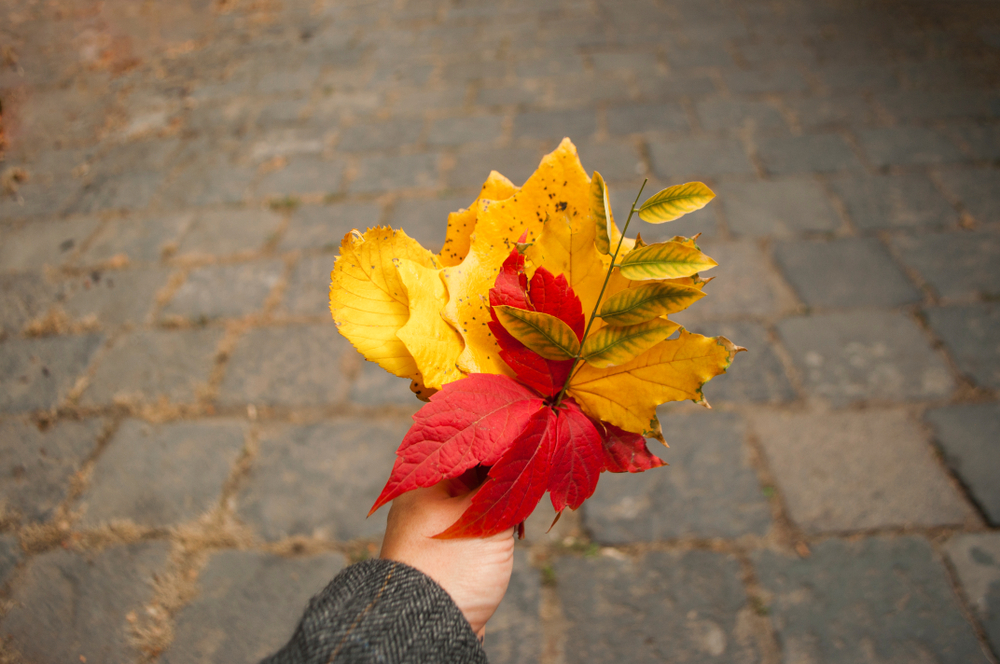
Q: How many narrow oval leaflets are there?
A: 6